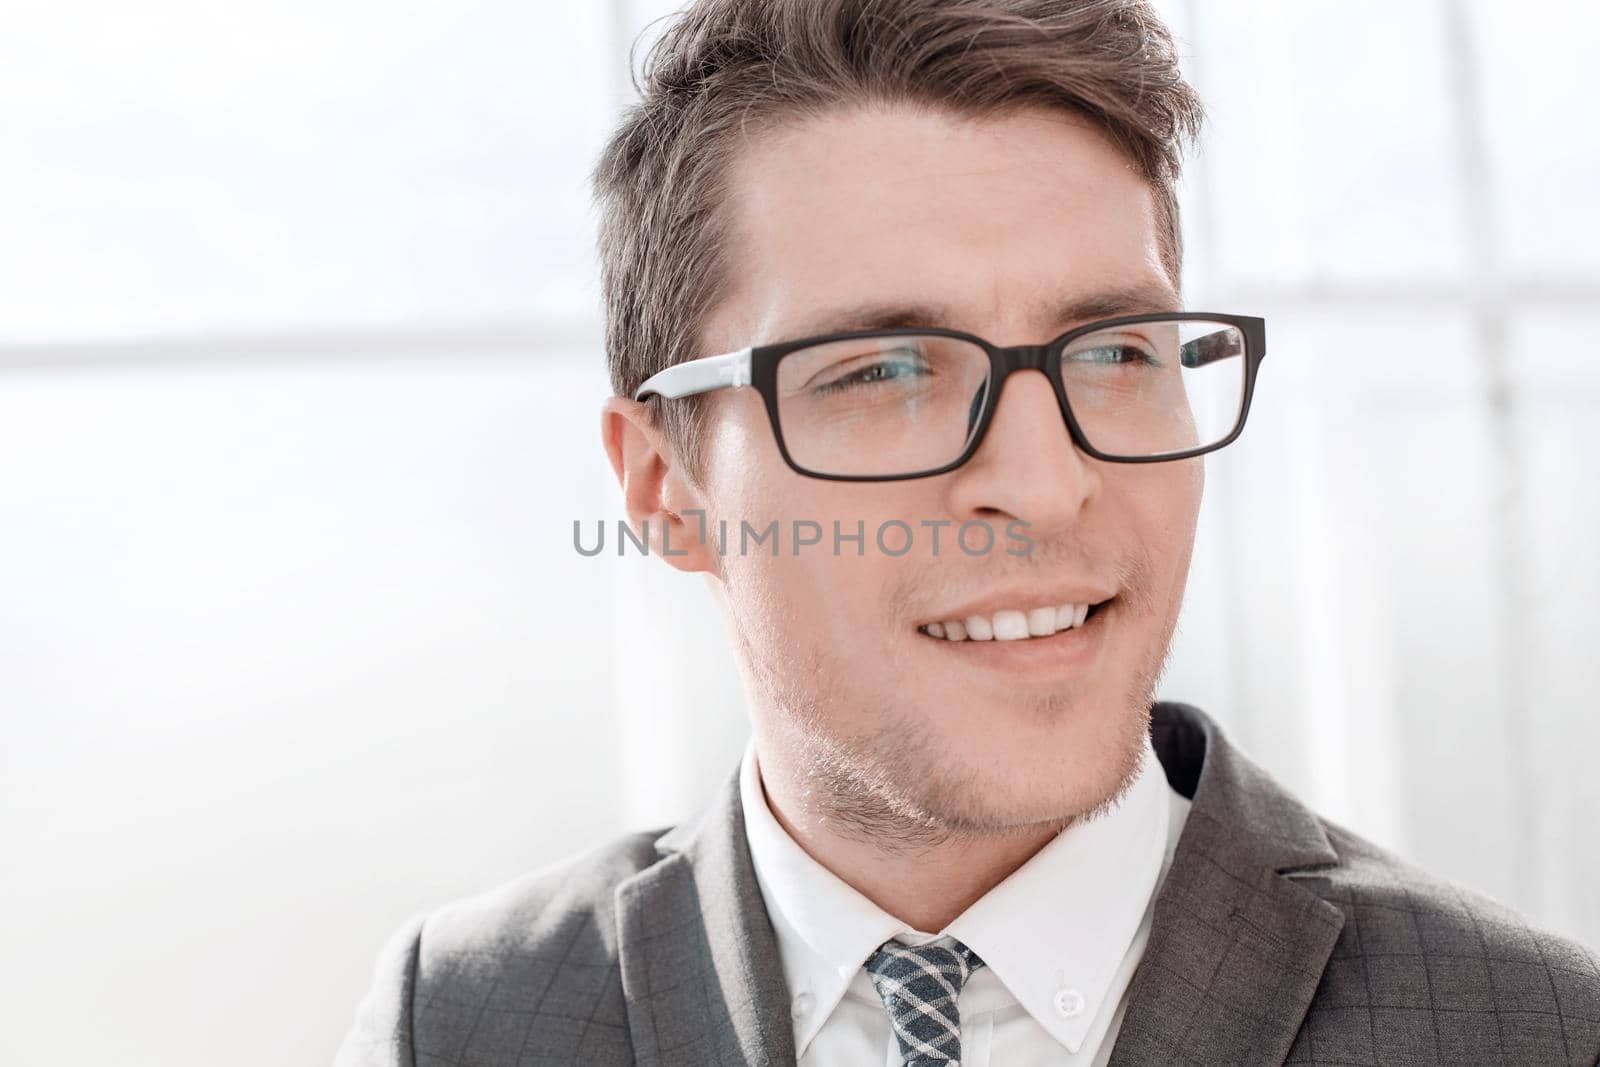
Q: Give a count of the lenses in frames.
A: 2